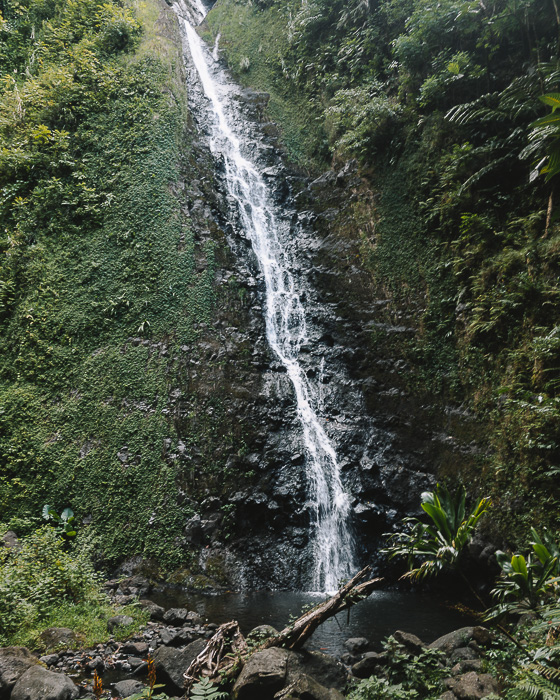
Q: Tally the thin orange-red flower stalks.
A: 2